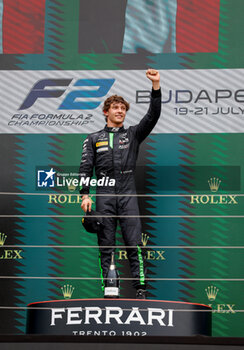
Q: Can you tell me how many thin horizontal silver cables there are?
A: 5